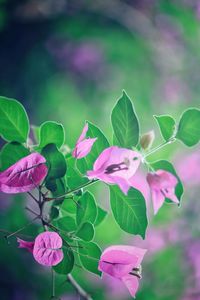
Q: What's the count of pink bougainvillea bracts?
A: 6